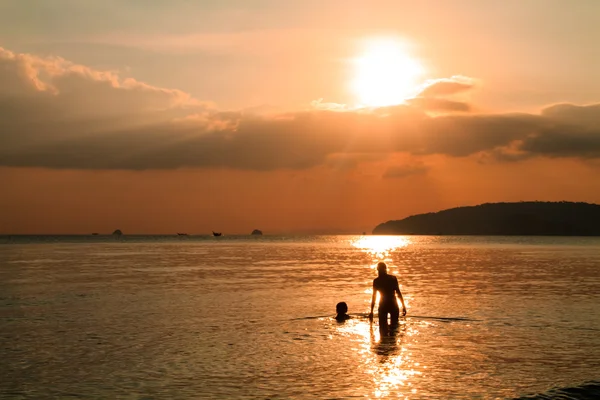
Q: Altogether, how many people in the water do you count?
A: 2